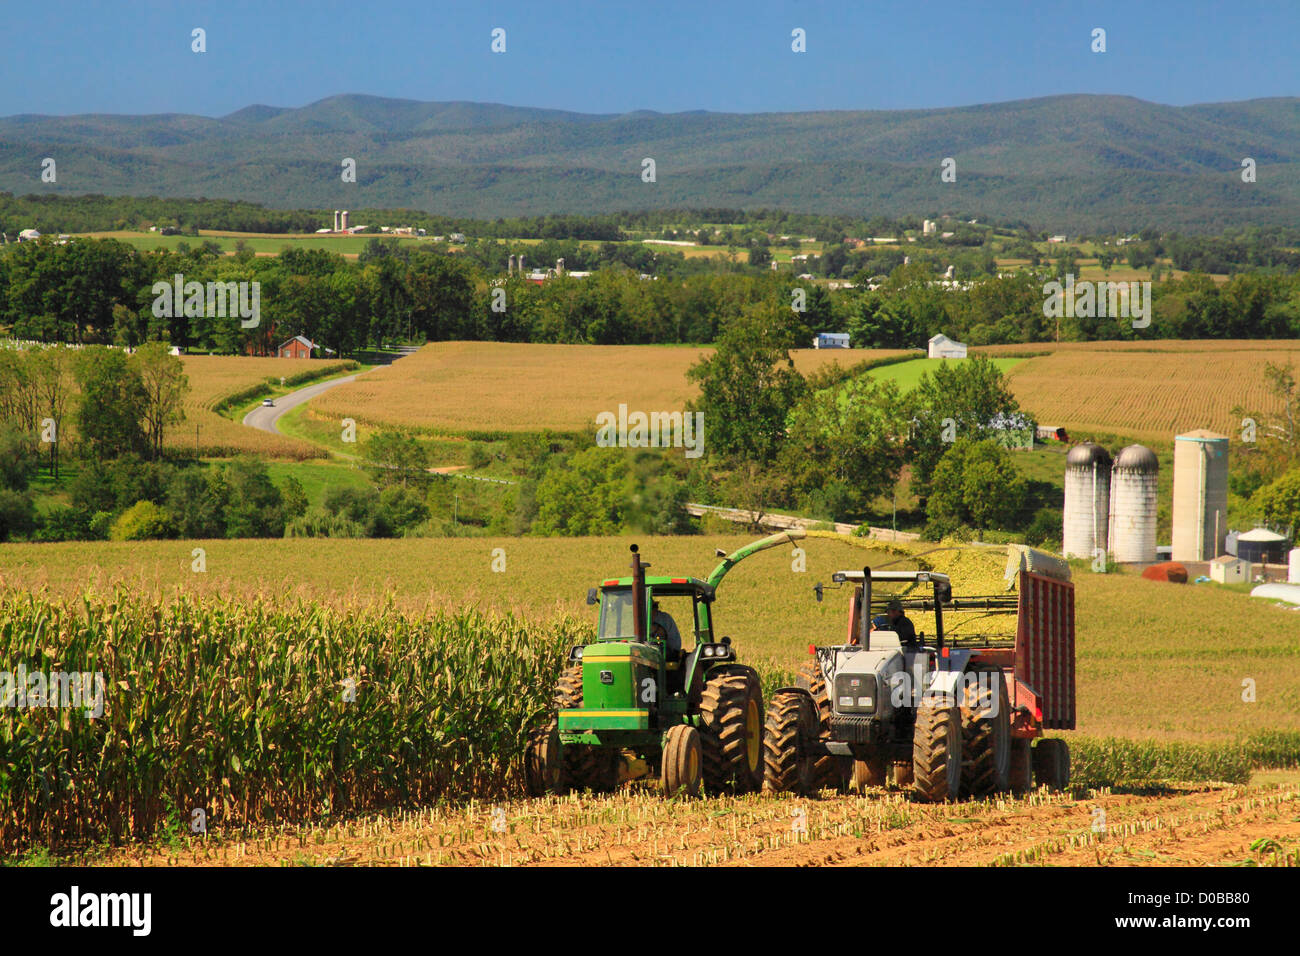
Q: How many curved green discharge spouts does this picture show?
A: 1